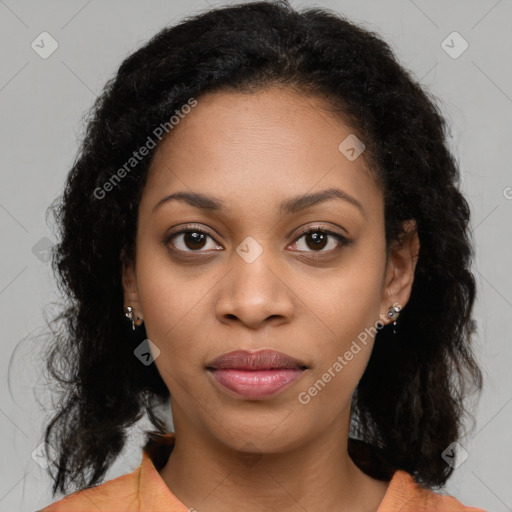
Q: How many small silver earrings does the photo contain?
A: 2